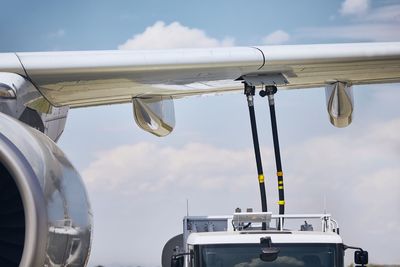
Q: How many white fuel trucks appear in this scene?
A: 1